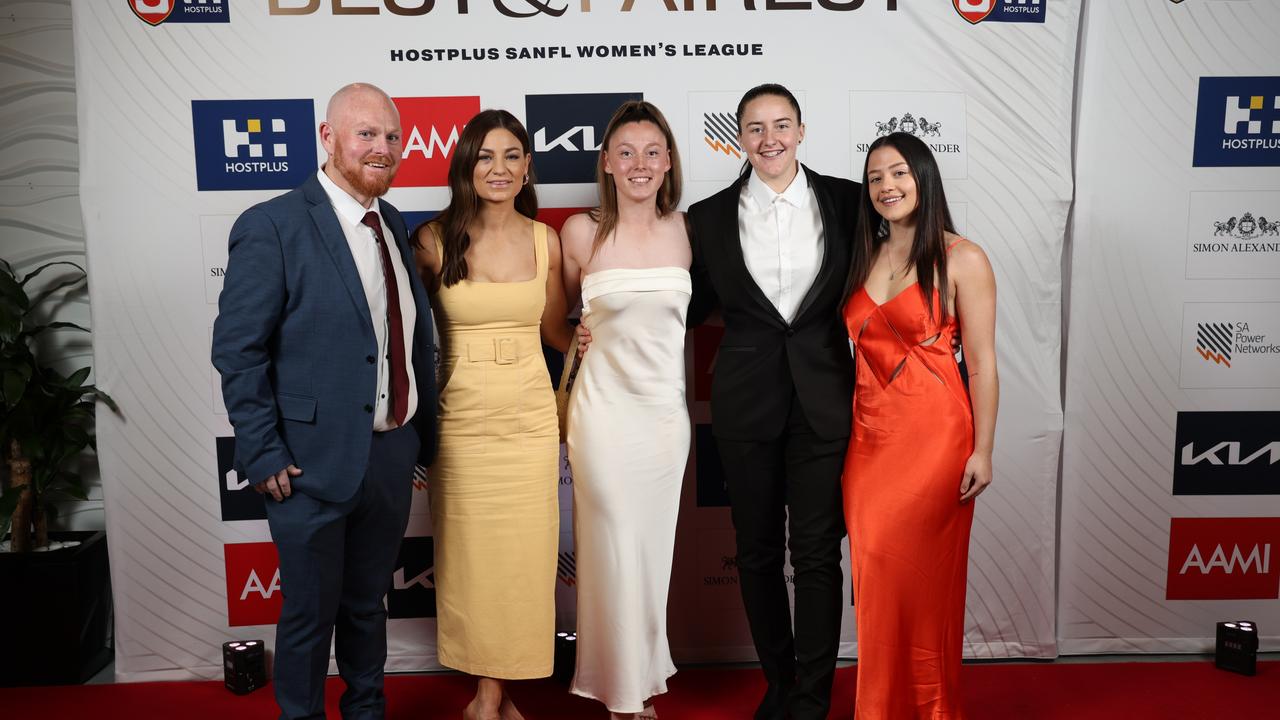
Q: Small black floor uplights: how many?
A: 3